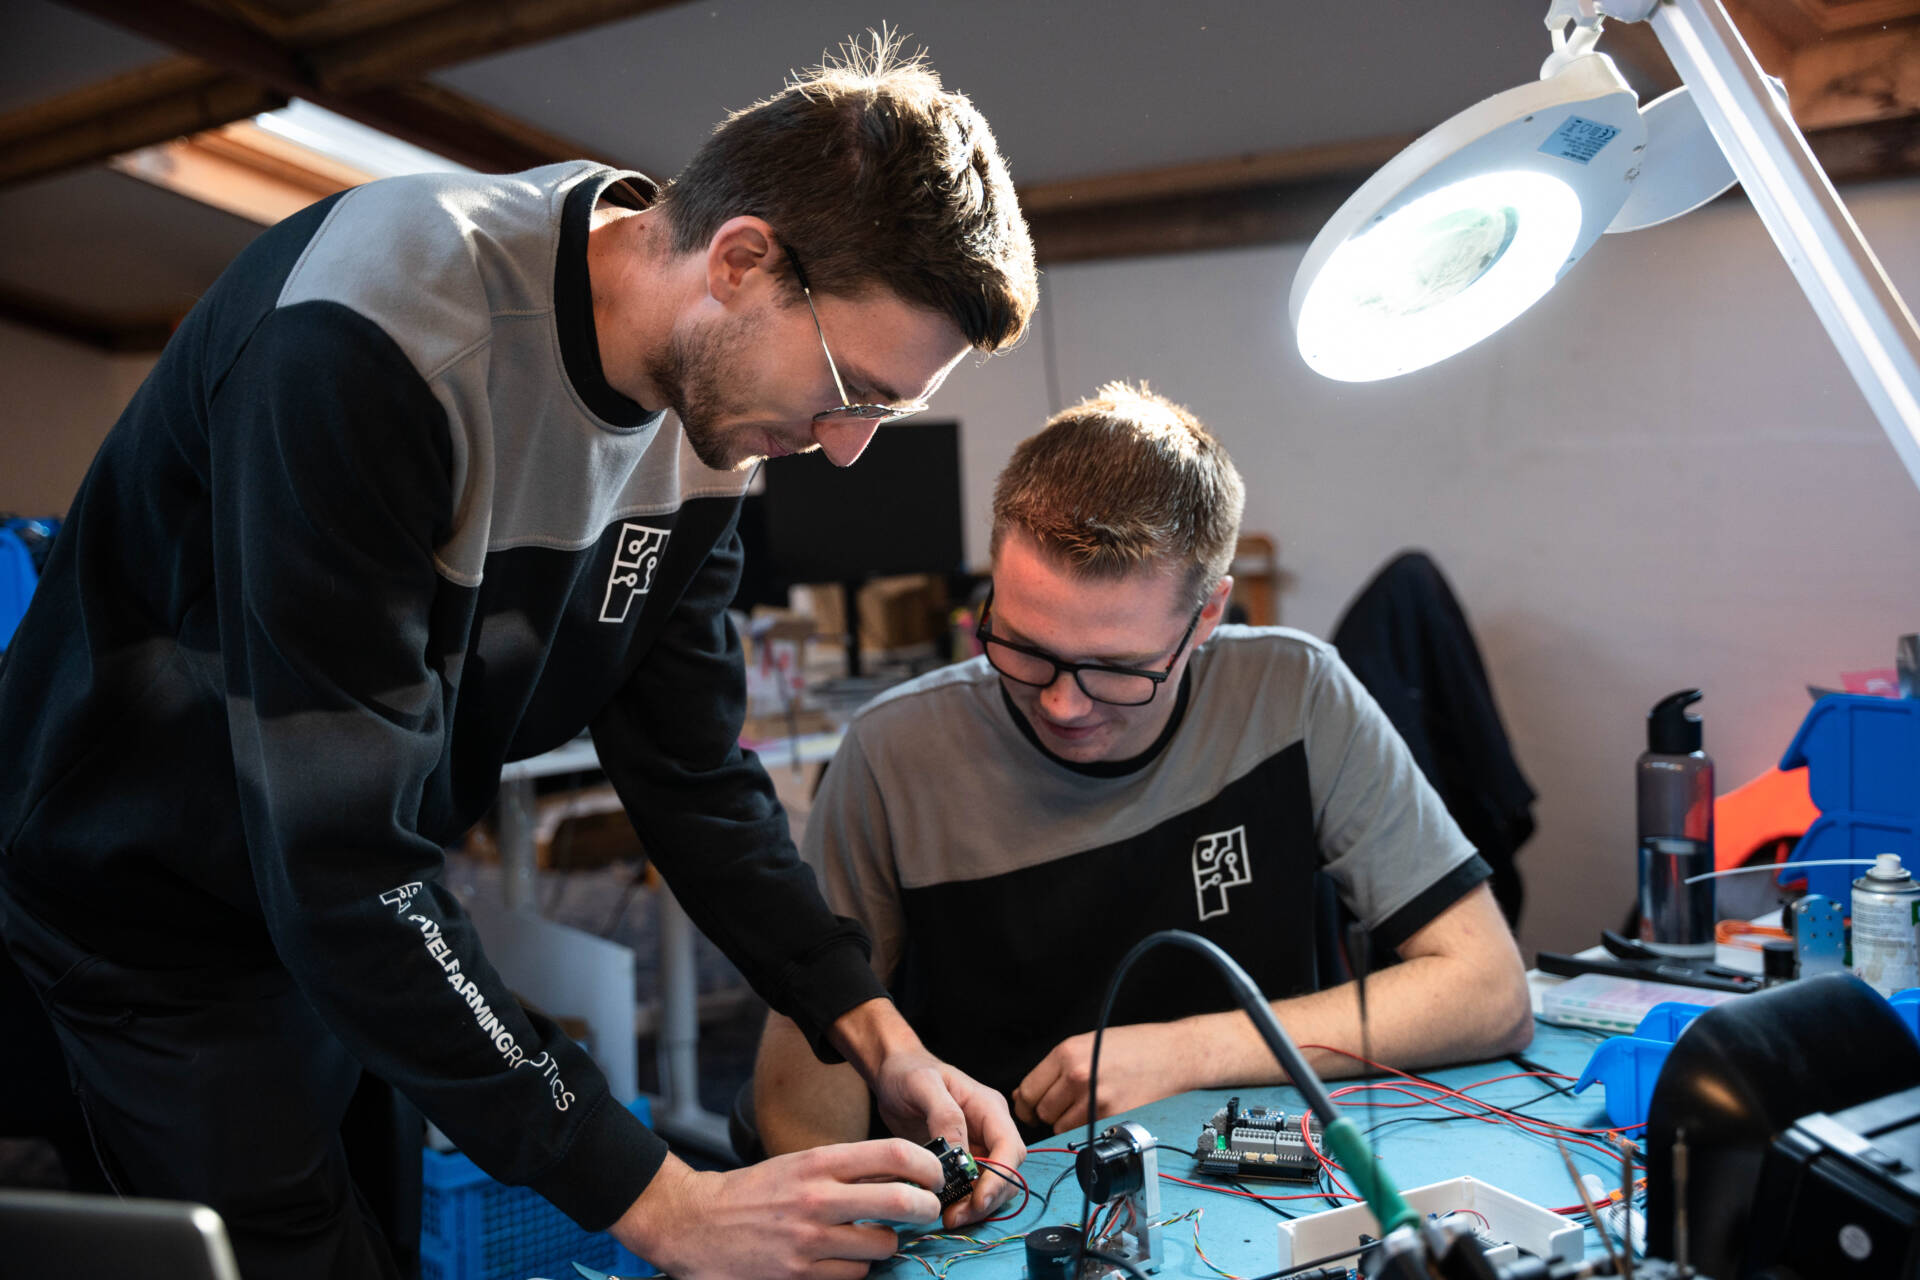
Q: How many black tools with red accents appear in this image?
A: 1